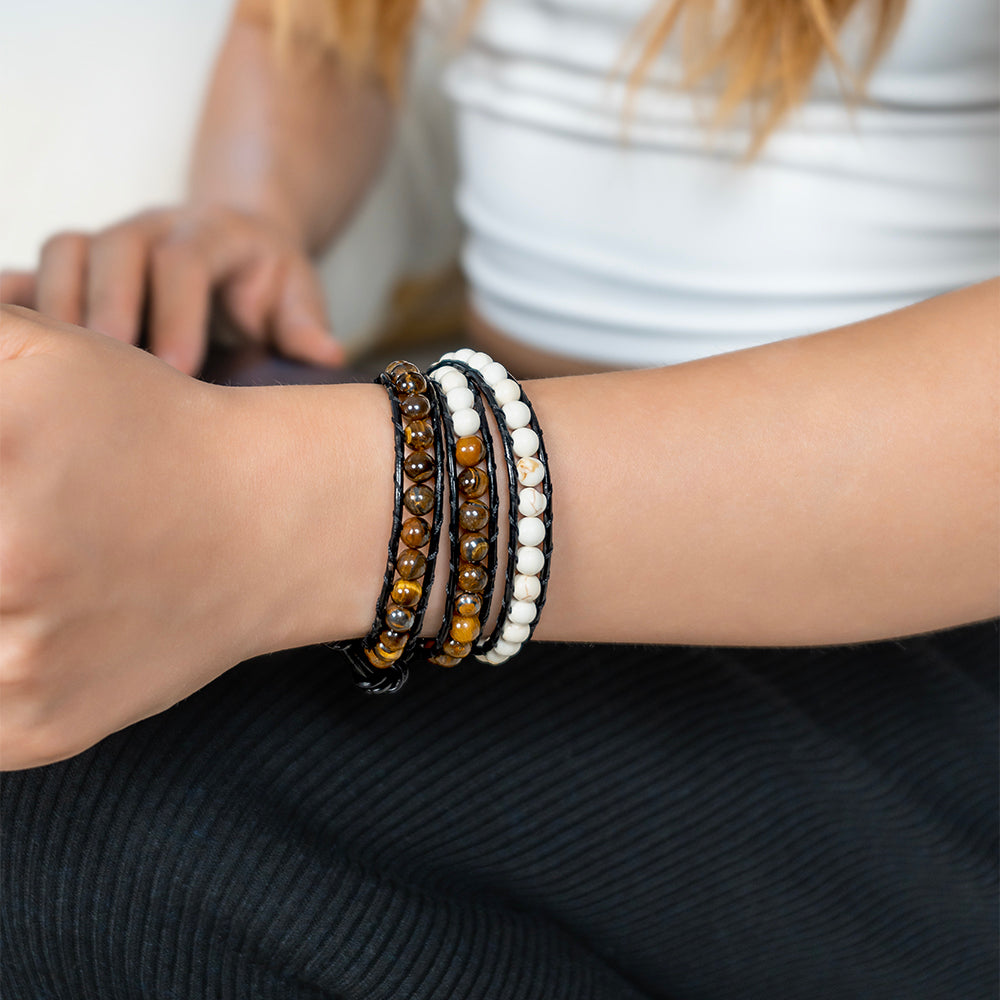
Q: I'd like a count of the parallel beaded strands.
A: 3